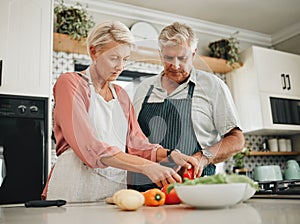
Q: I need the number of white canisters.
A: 3